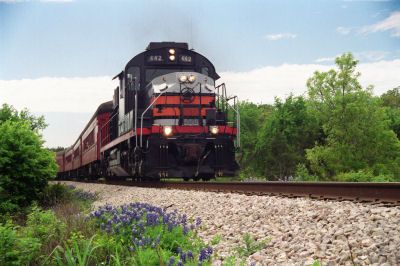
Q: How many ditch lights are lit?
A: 2